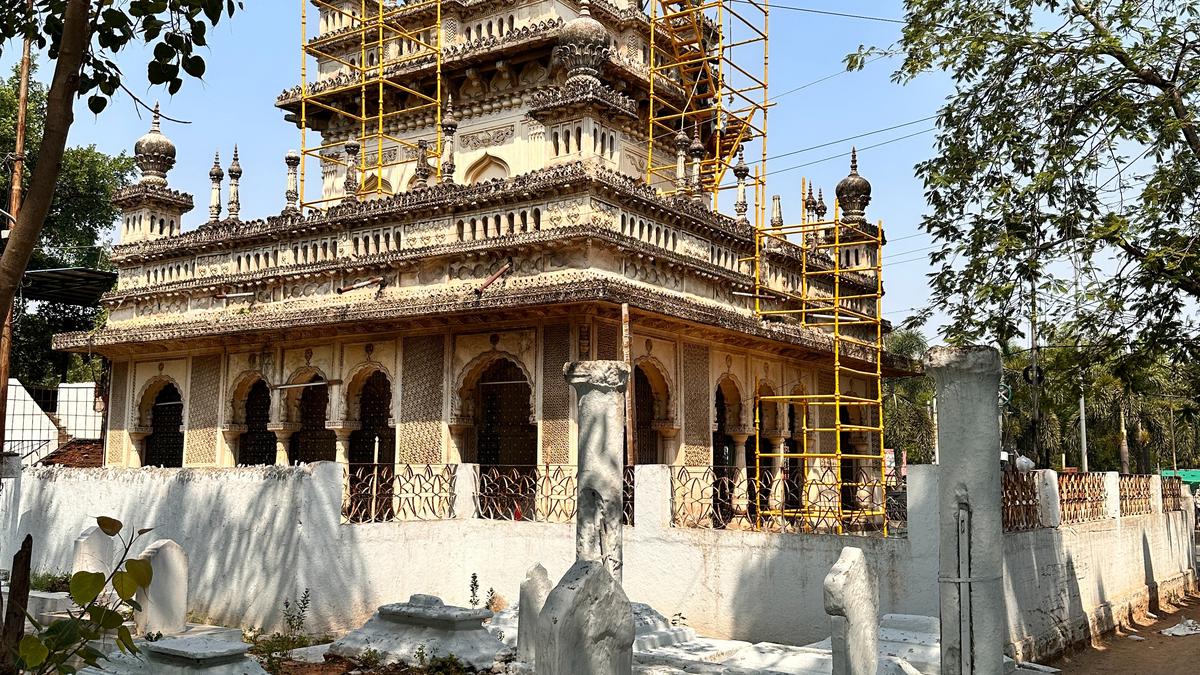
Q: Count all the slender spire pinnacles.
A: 12